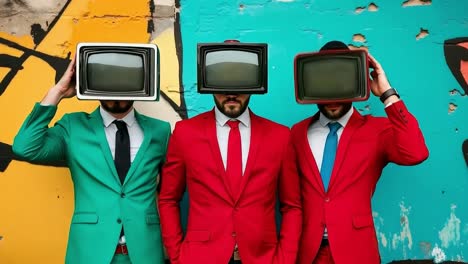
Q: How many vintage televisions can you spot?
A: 3